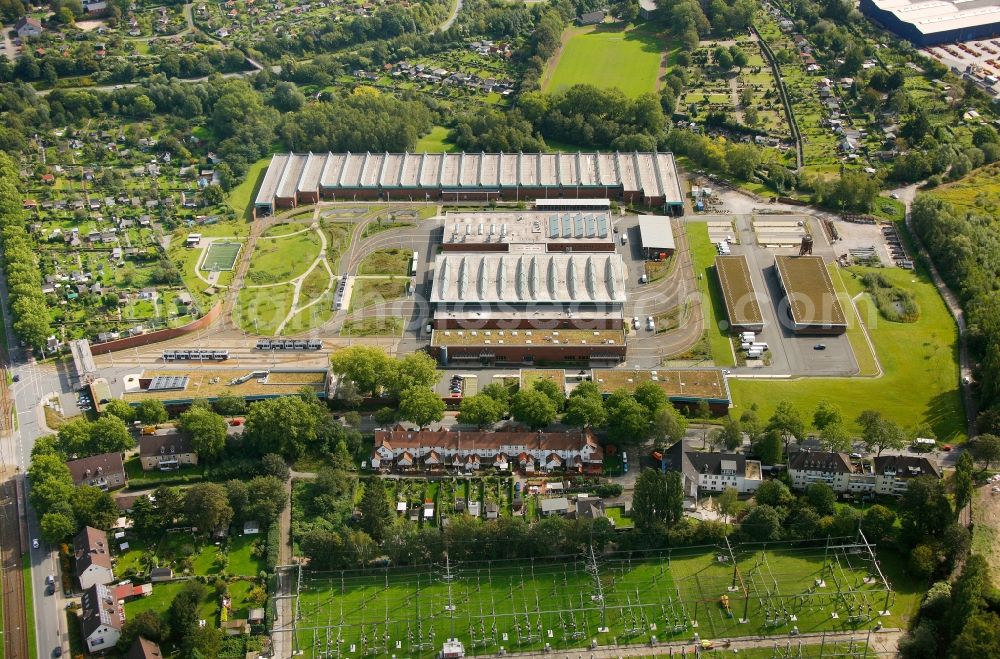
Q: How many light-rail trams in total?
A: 3